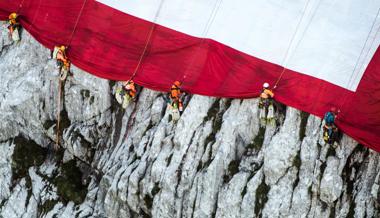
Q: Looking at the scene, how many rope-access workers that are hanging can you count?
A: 6